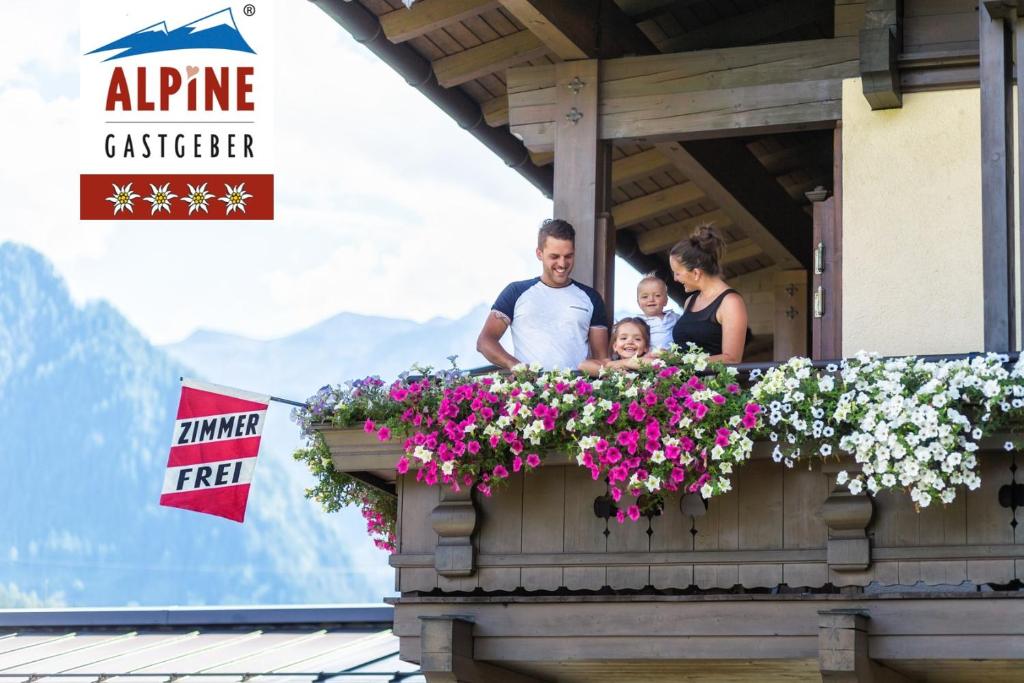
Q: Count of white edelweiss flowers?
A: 4